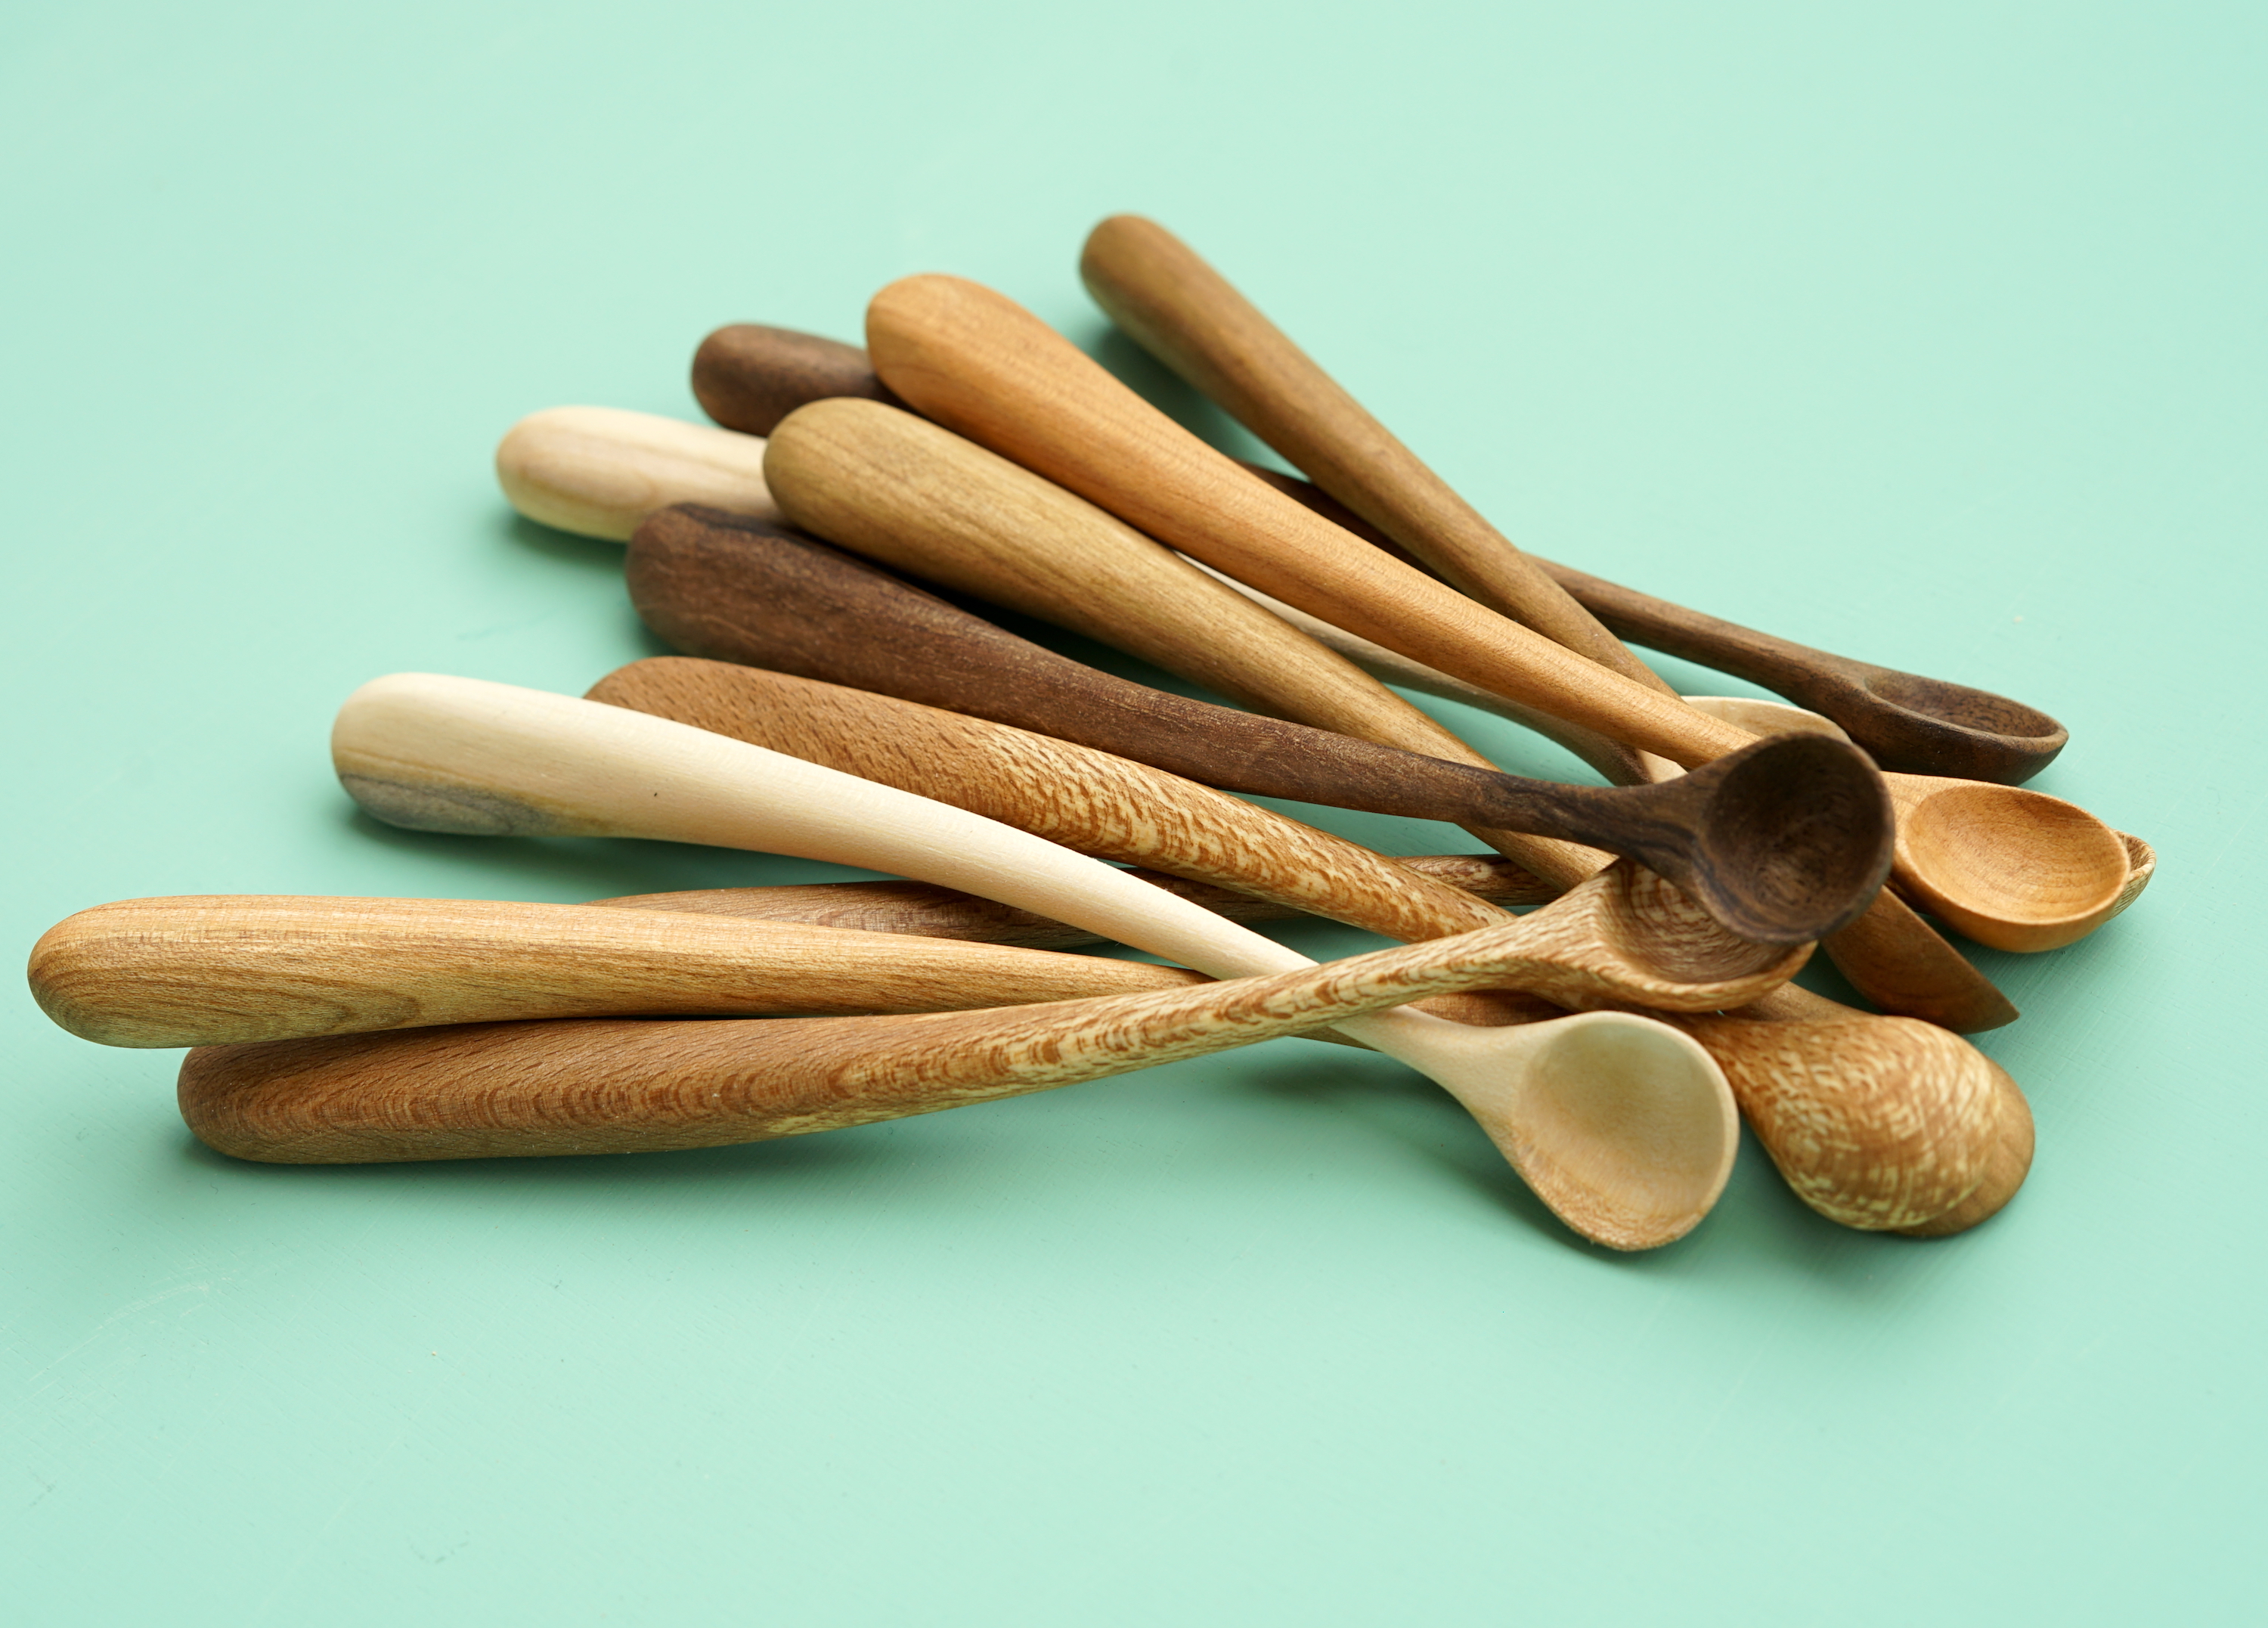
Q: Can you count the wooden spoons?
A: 11